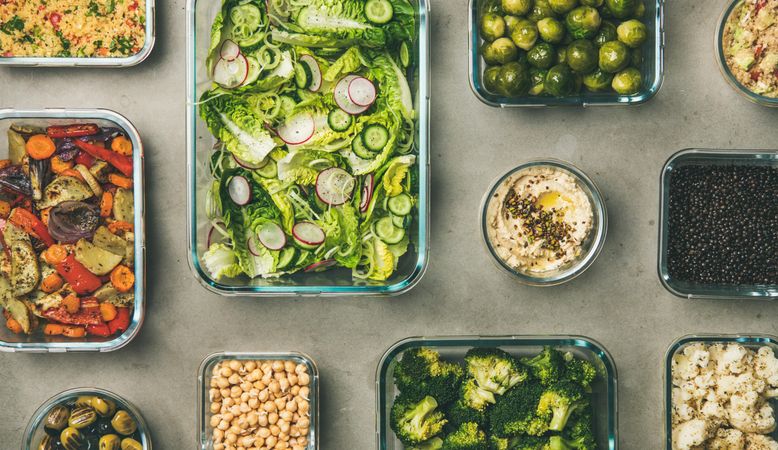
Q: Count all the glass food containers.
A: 11